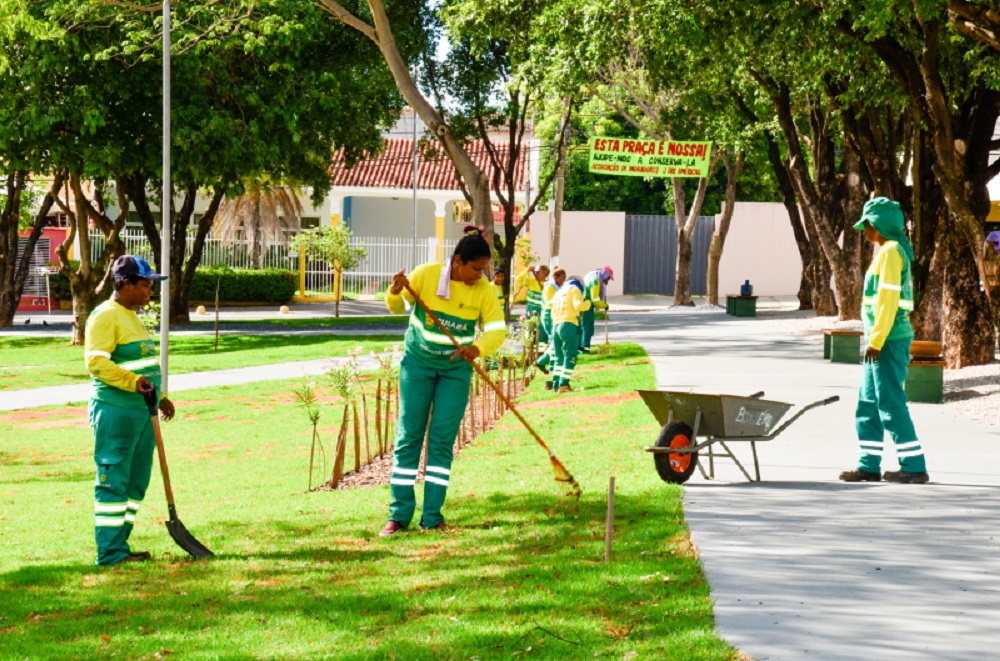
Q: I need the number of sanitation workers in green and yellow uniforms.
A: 8